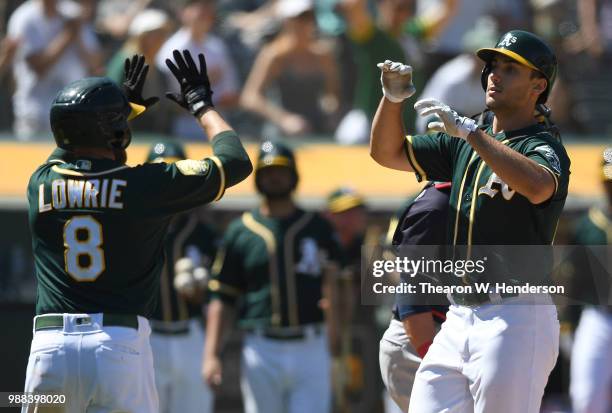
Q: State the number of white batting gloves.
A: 2